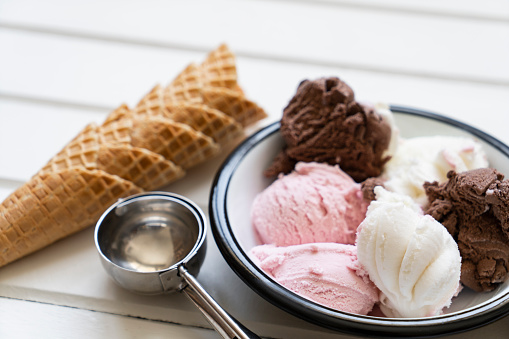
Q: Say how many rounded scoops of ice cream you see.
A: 6